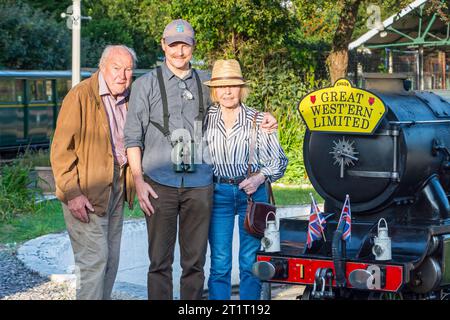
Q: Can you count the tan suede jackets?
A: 1